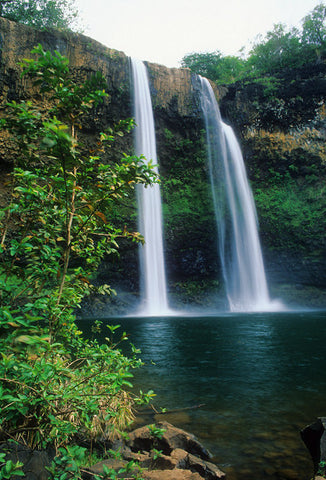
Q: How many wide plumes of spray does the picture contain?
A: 2